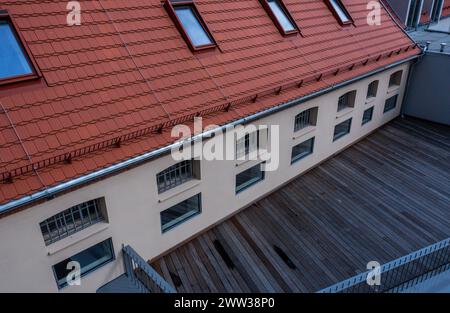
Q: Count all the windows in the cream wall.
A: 14